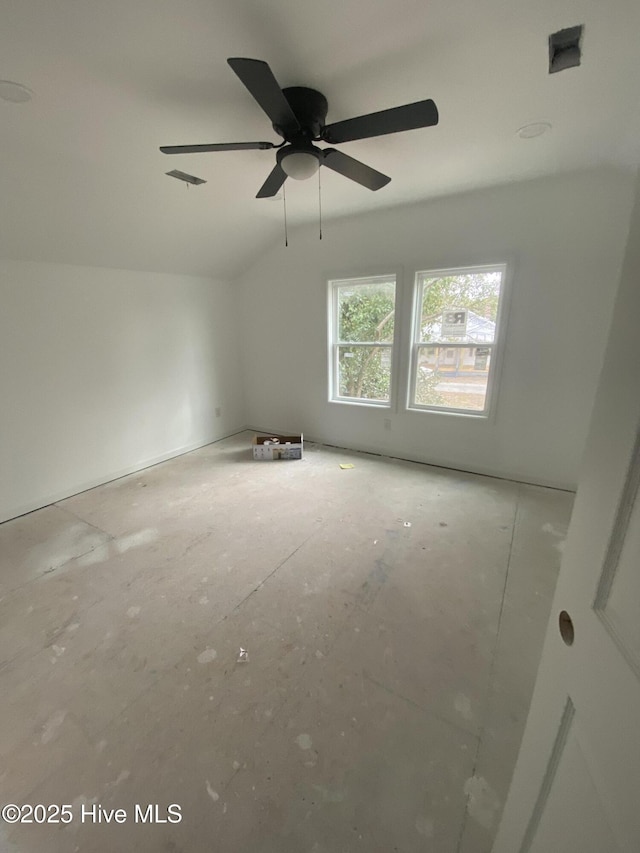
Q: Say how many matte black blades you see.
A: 5